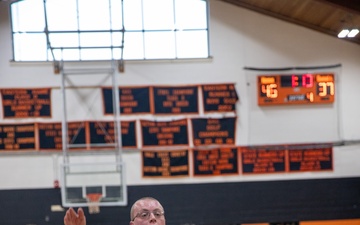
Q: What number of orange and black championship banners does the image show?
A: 13